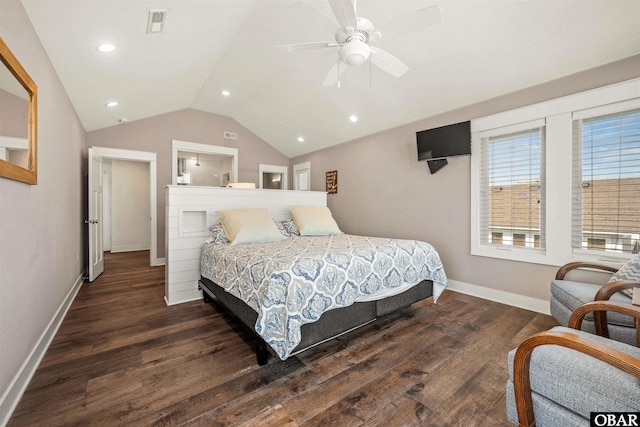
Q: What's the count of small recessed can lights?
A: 5